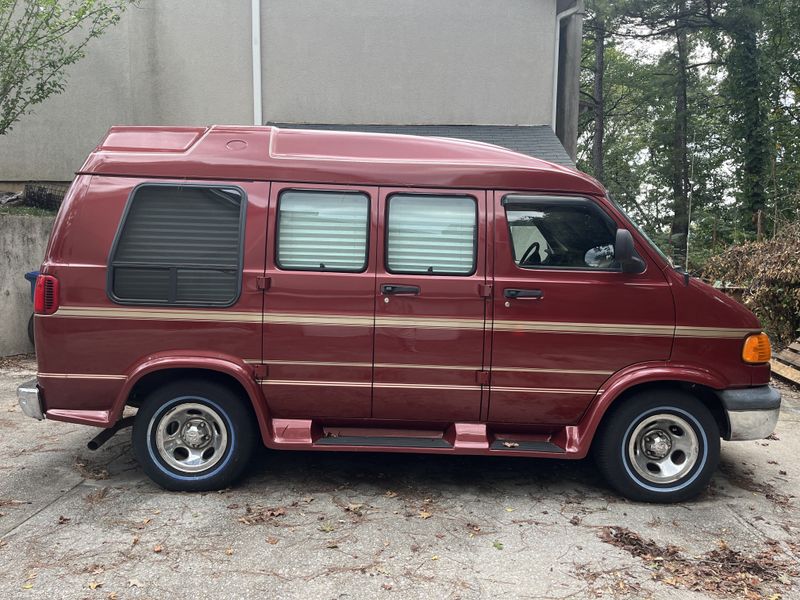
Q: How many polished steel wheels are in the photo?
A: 2